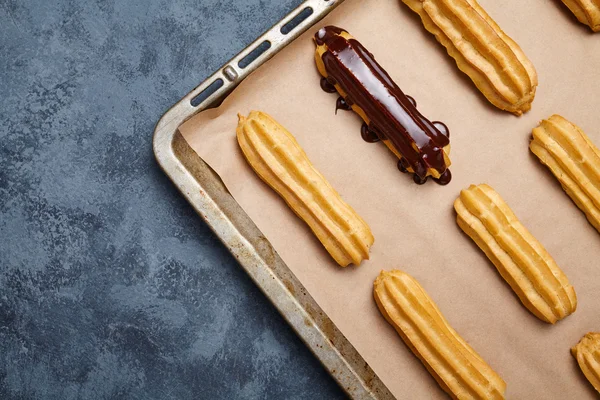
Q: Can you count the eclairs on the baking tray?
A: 8